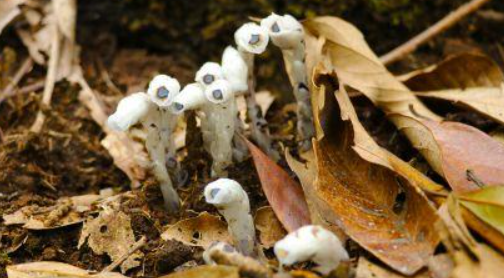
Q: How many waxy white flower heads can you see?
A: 10